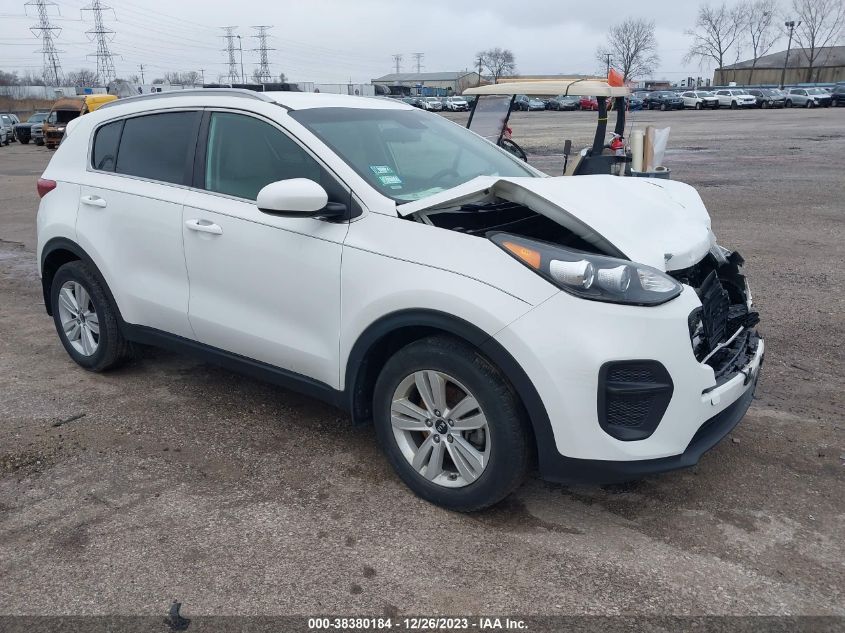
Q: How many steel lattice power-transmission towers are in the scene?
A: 6